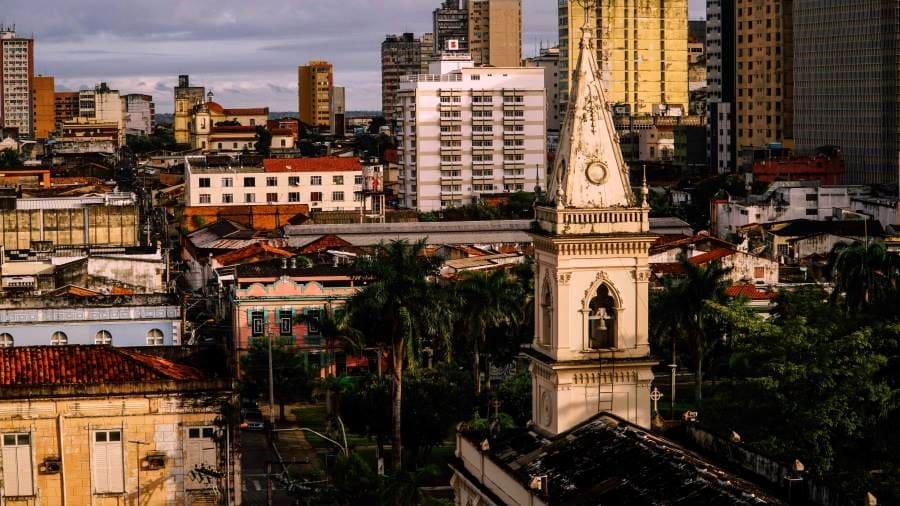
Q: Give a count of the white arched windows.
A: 4